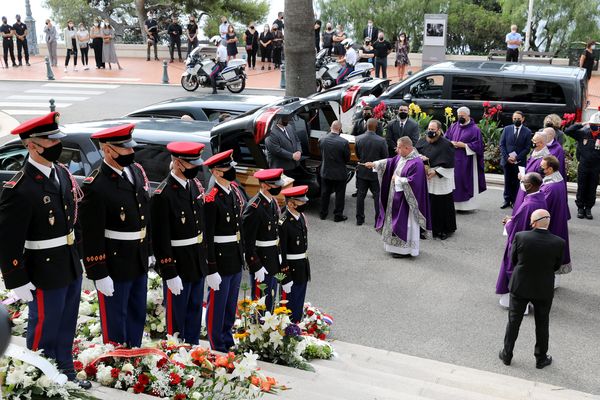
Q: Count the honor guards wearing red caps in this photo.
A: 6